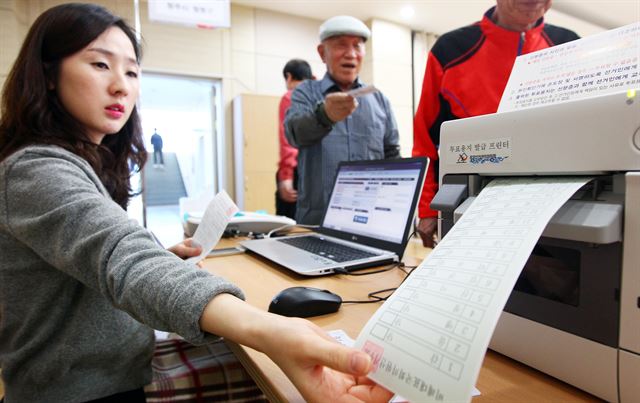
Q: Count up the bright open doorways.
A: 1